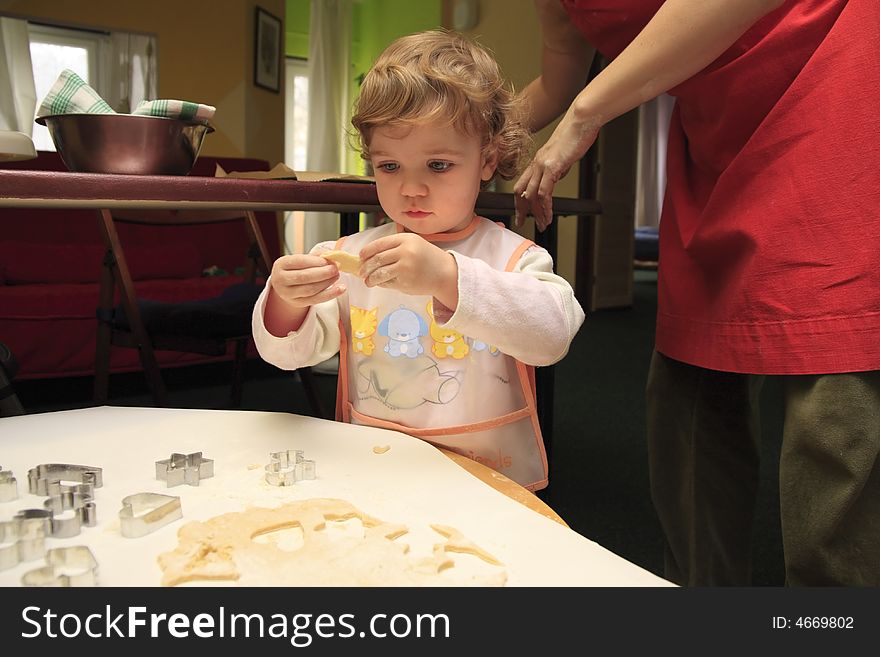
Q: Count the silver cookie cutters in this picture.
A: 8